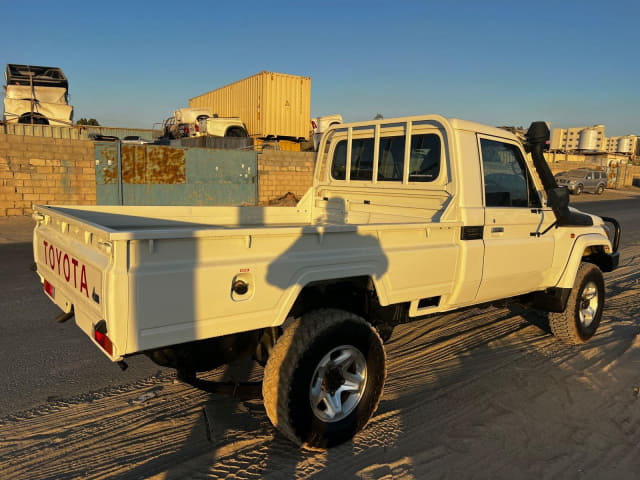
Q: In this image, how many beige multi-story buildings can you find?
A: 2